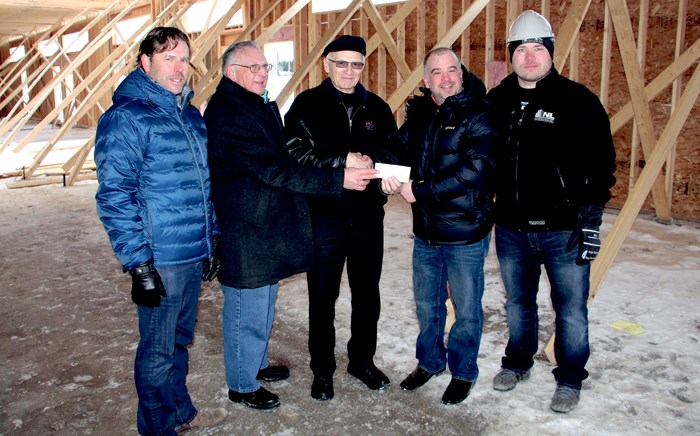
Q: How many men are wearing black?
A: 4